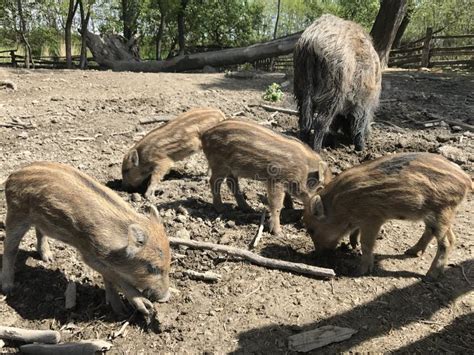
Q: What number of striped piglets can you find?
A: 4